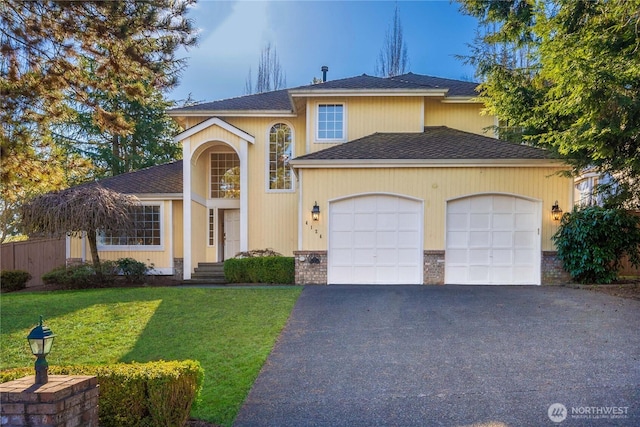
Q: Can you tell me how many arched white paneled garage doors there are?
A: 2